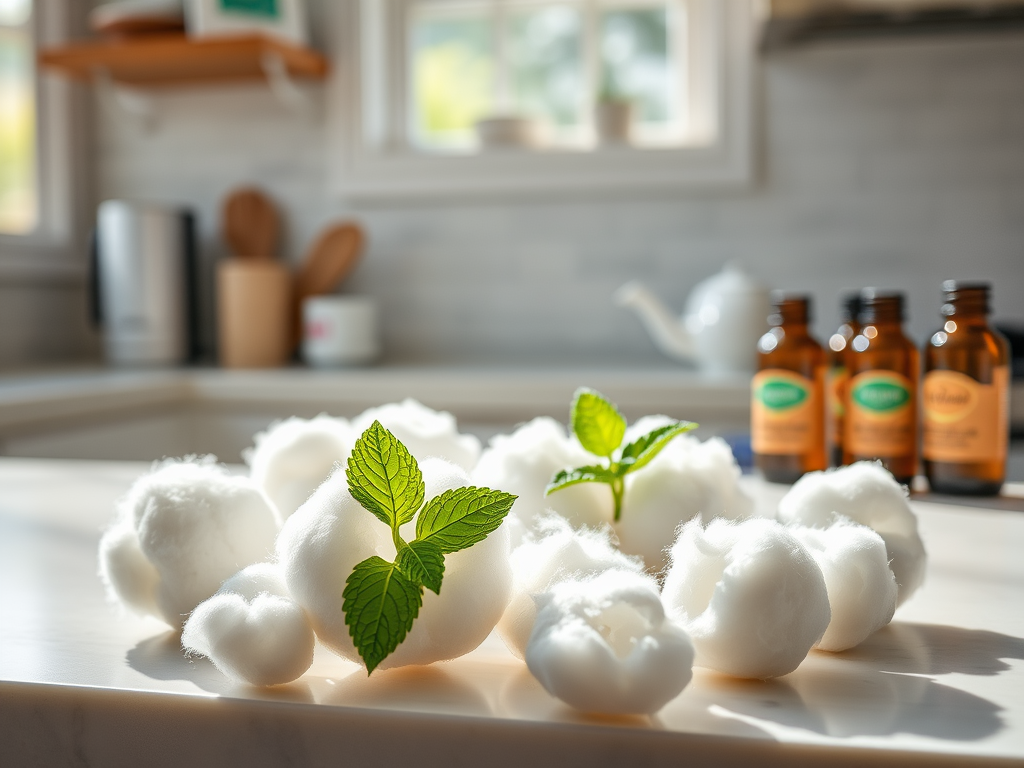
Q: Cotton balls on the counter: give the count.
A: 12